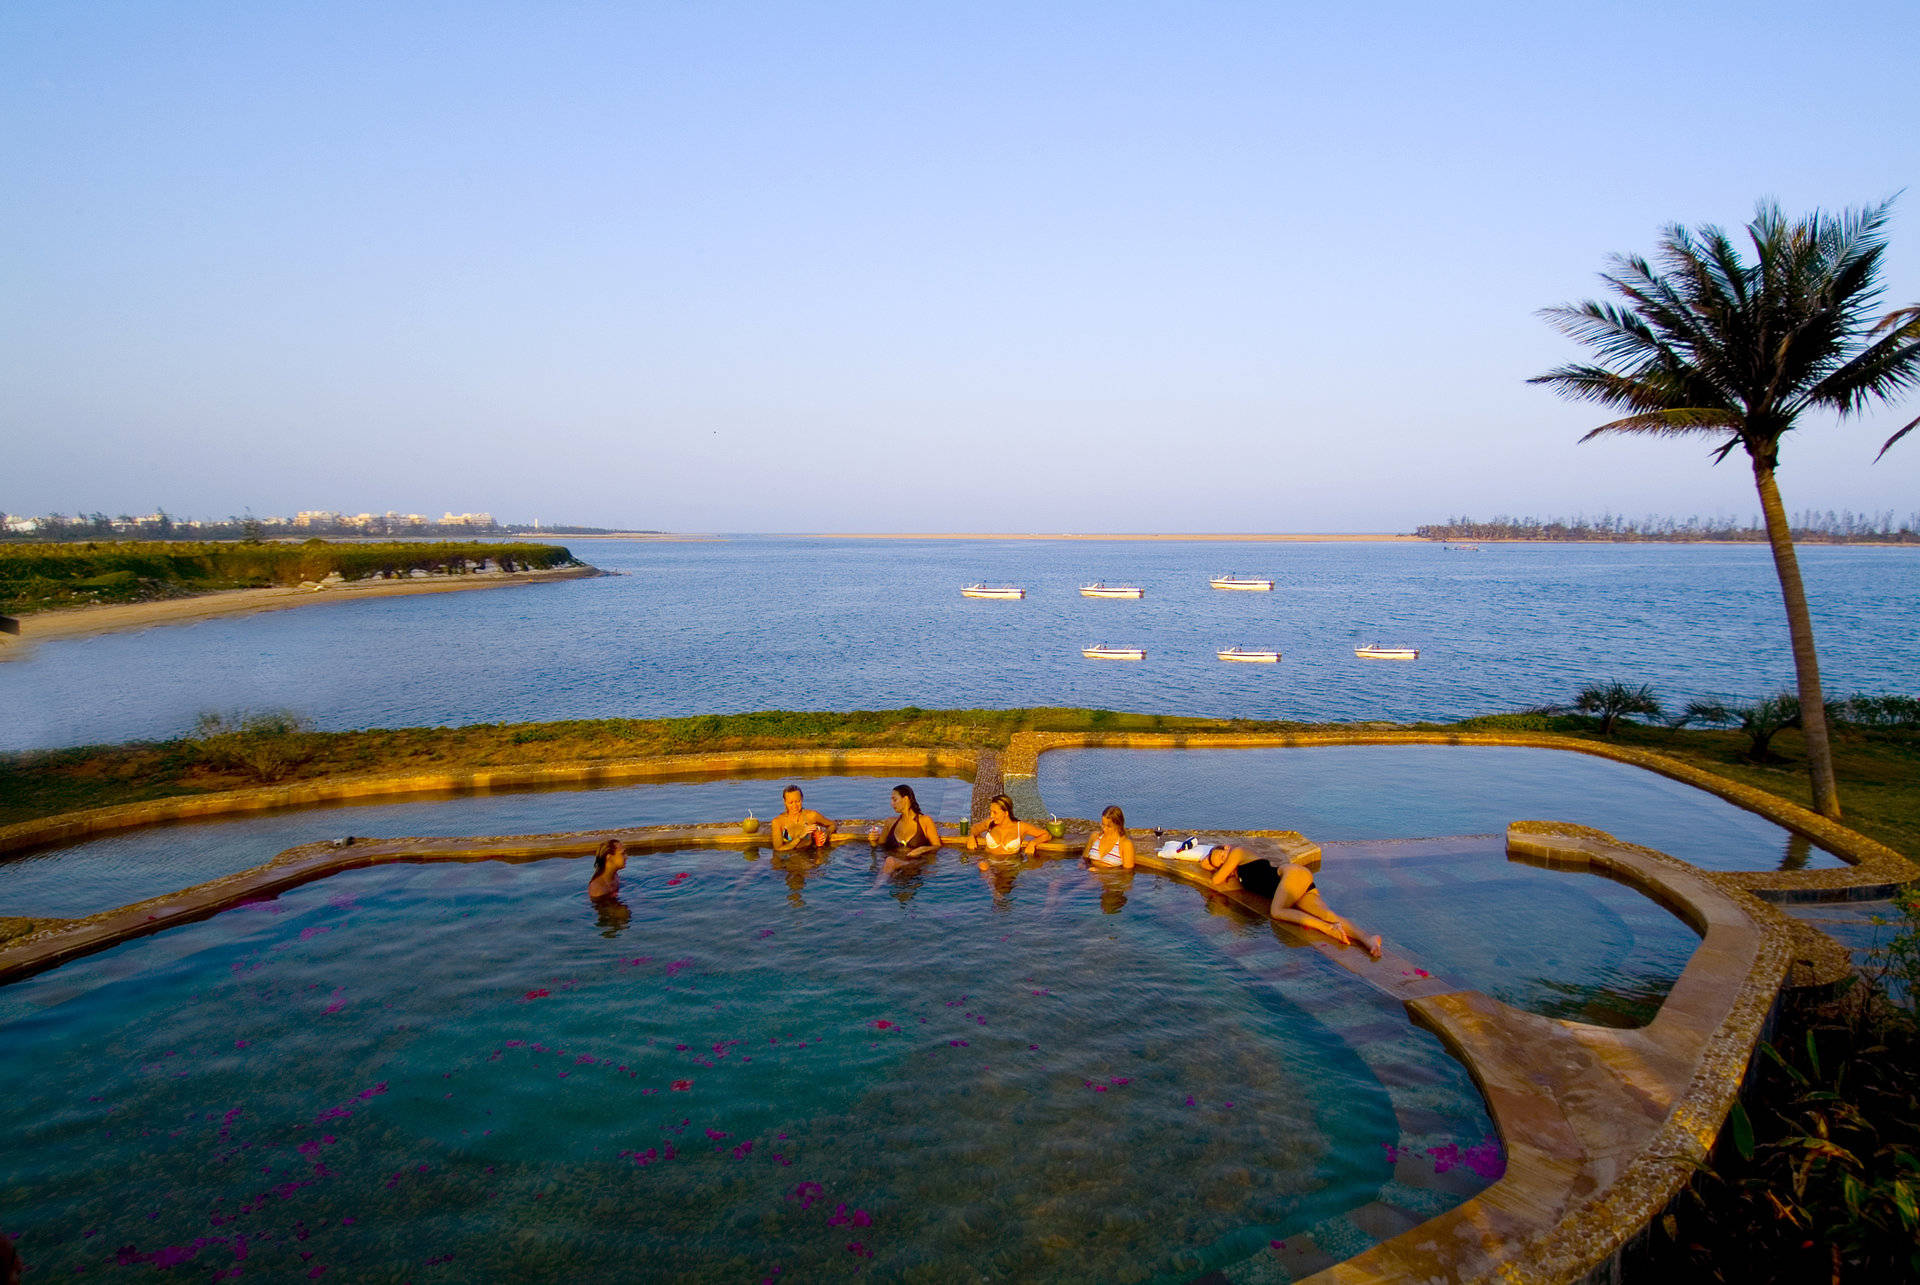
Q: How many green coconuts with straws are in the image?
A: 2